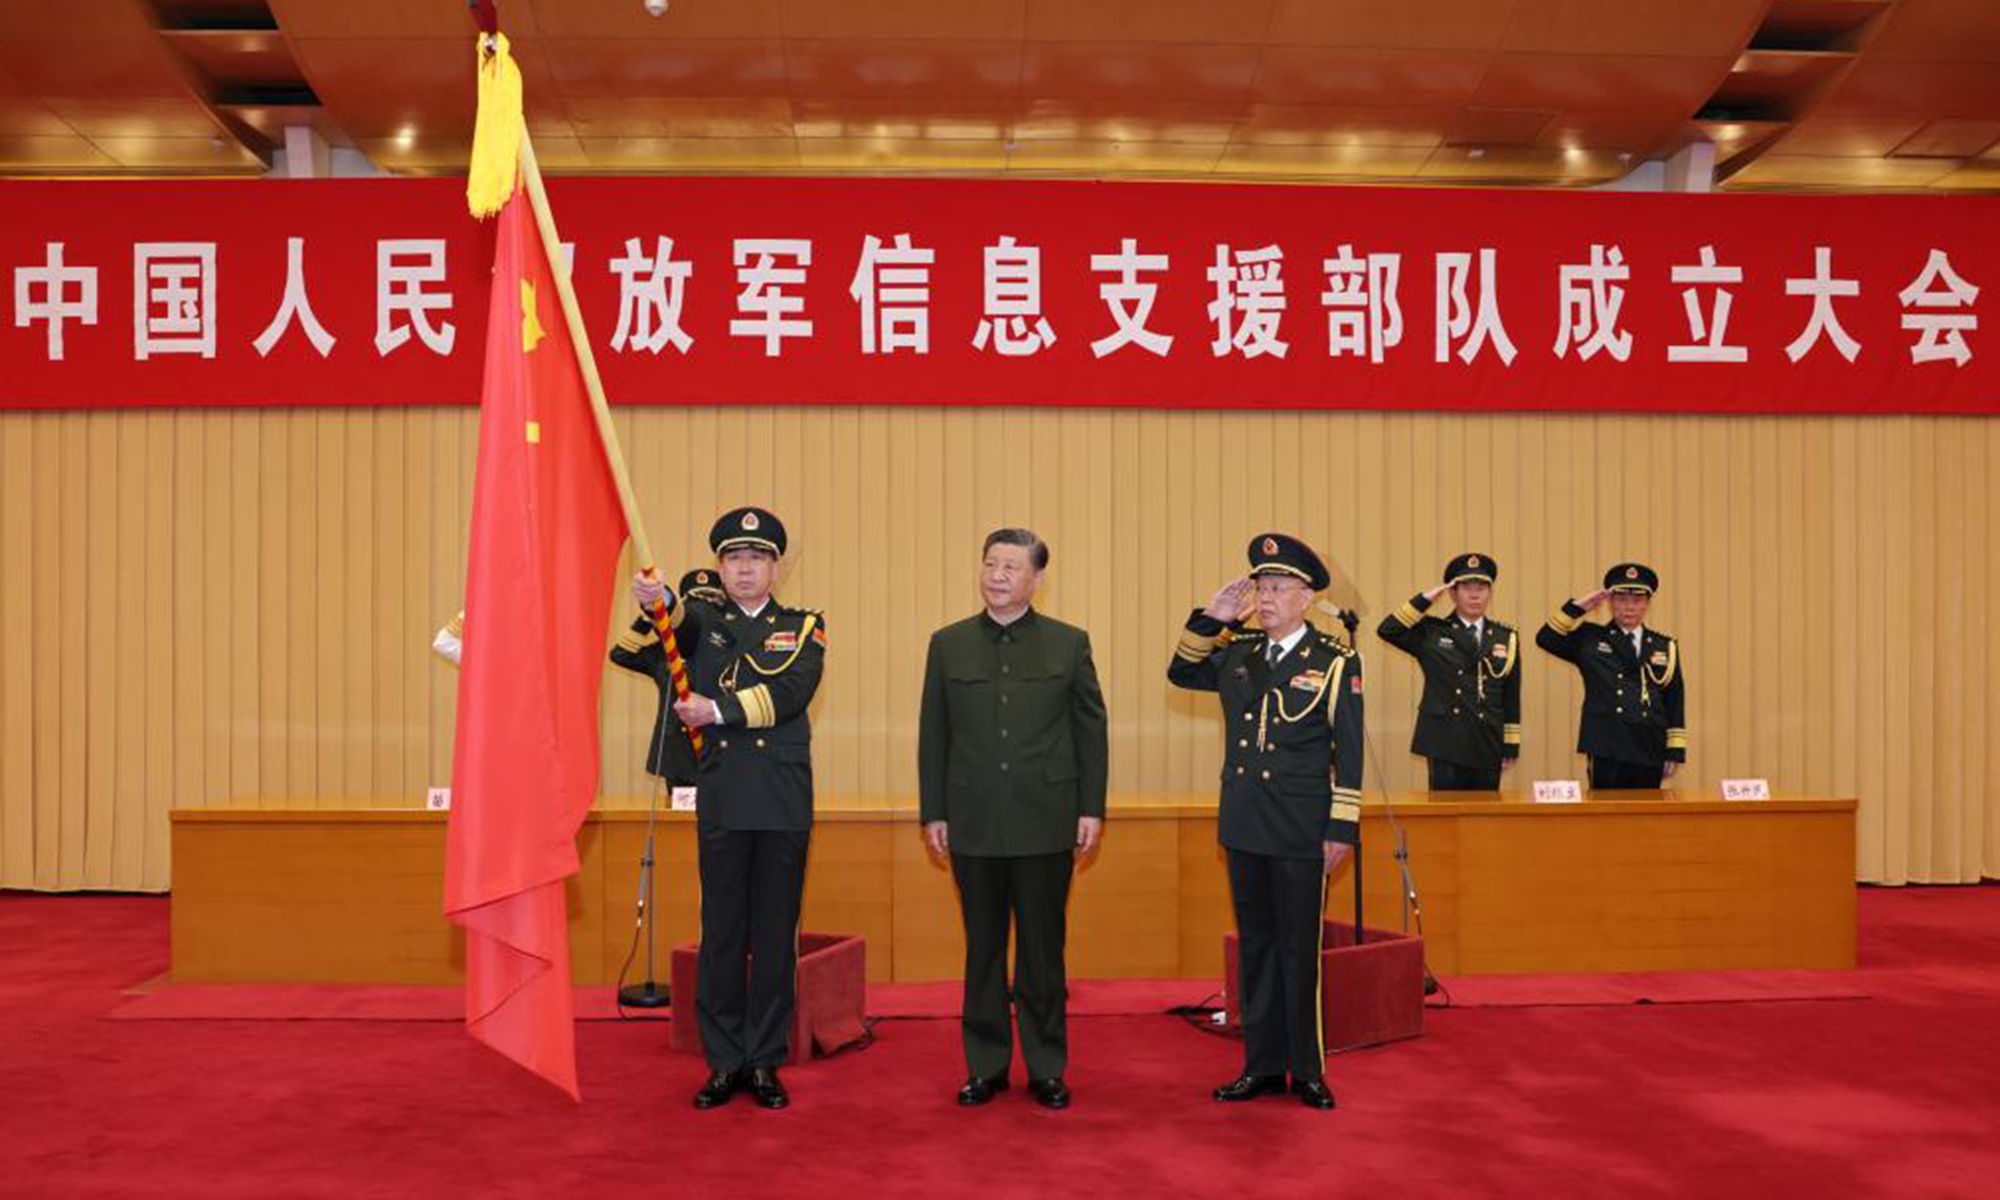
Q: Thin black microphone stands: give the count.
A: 2